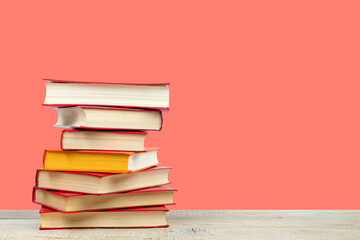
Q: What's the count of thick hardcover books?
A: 7